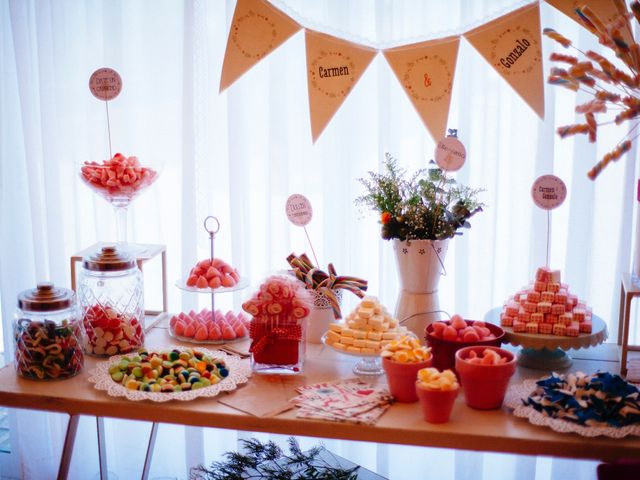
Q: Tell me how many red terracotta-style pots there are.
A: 3